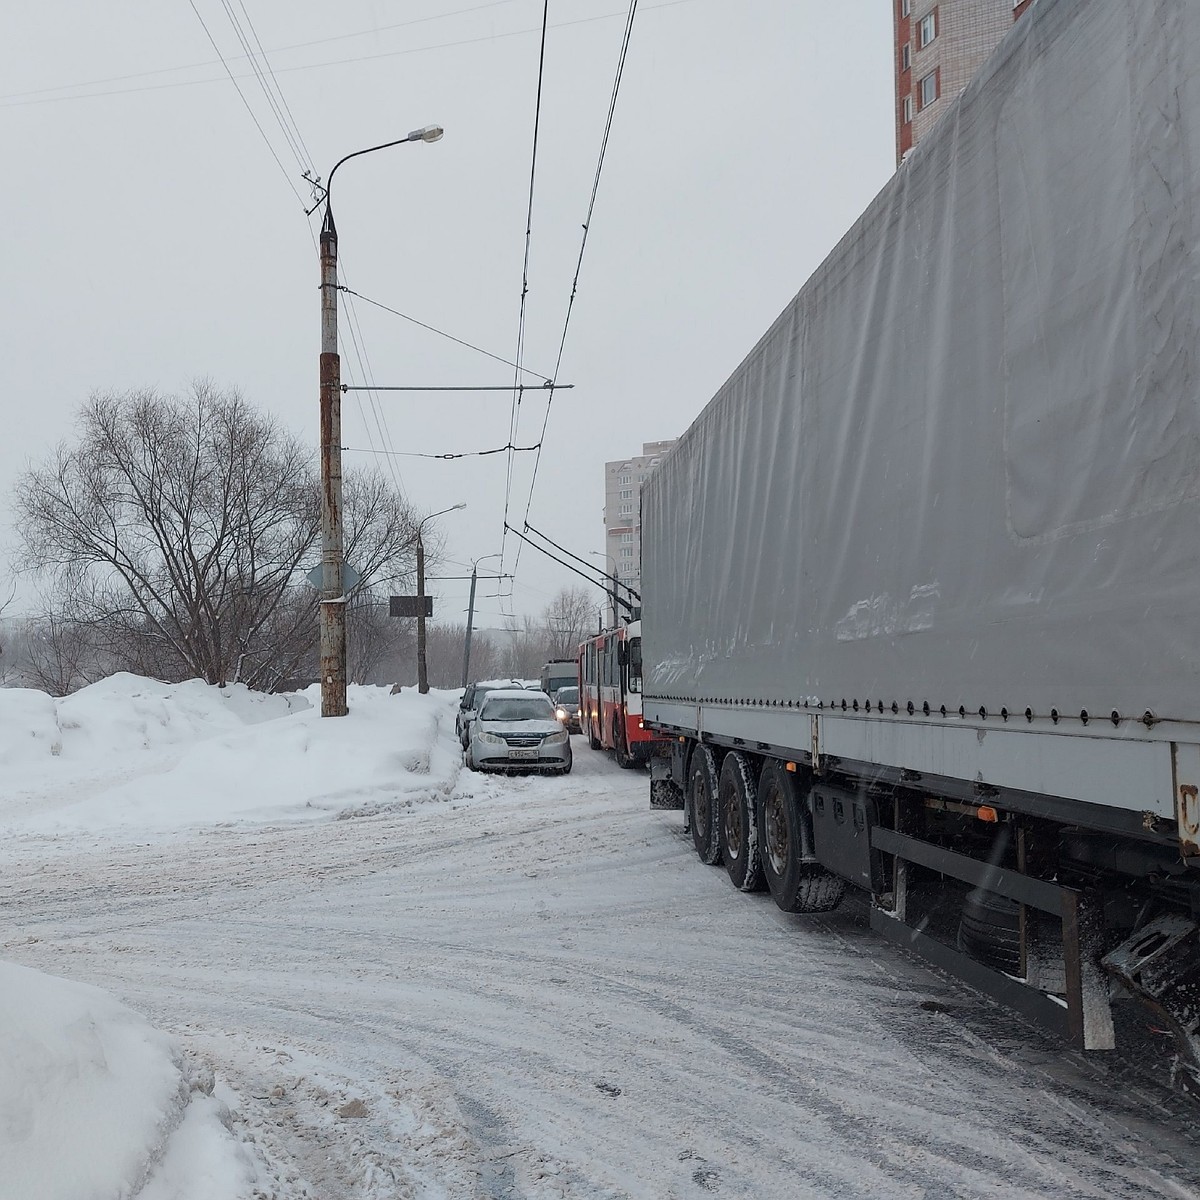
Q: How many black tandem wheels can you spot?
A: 3